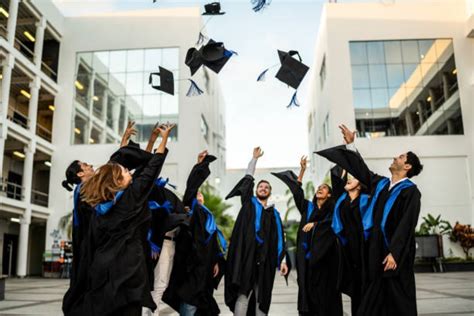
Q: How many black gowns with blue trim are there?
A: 8